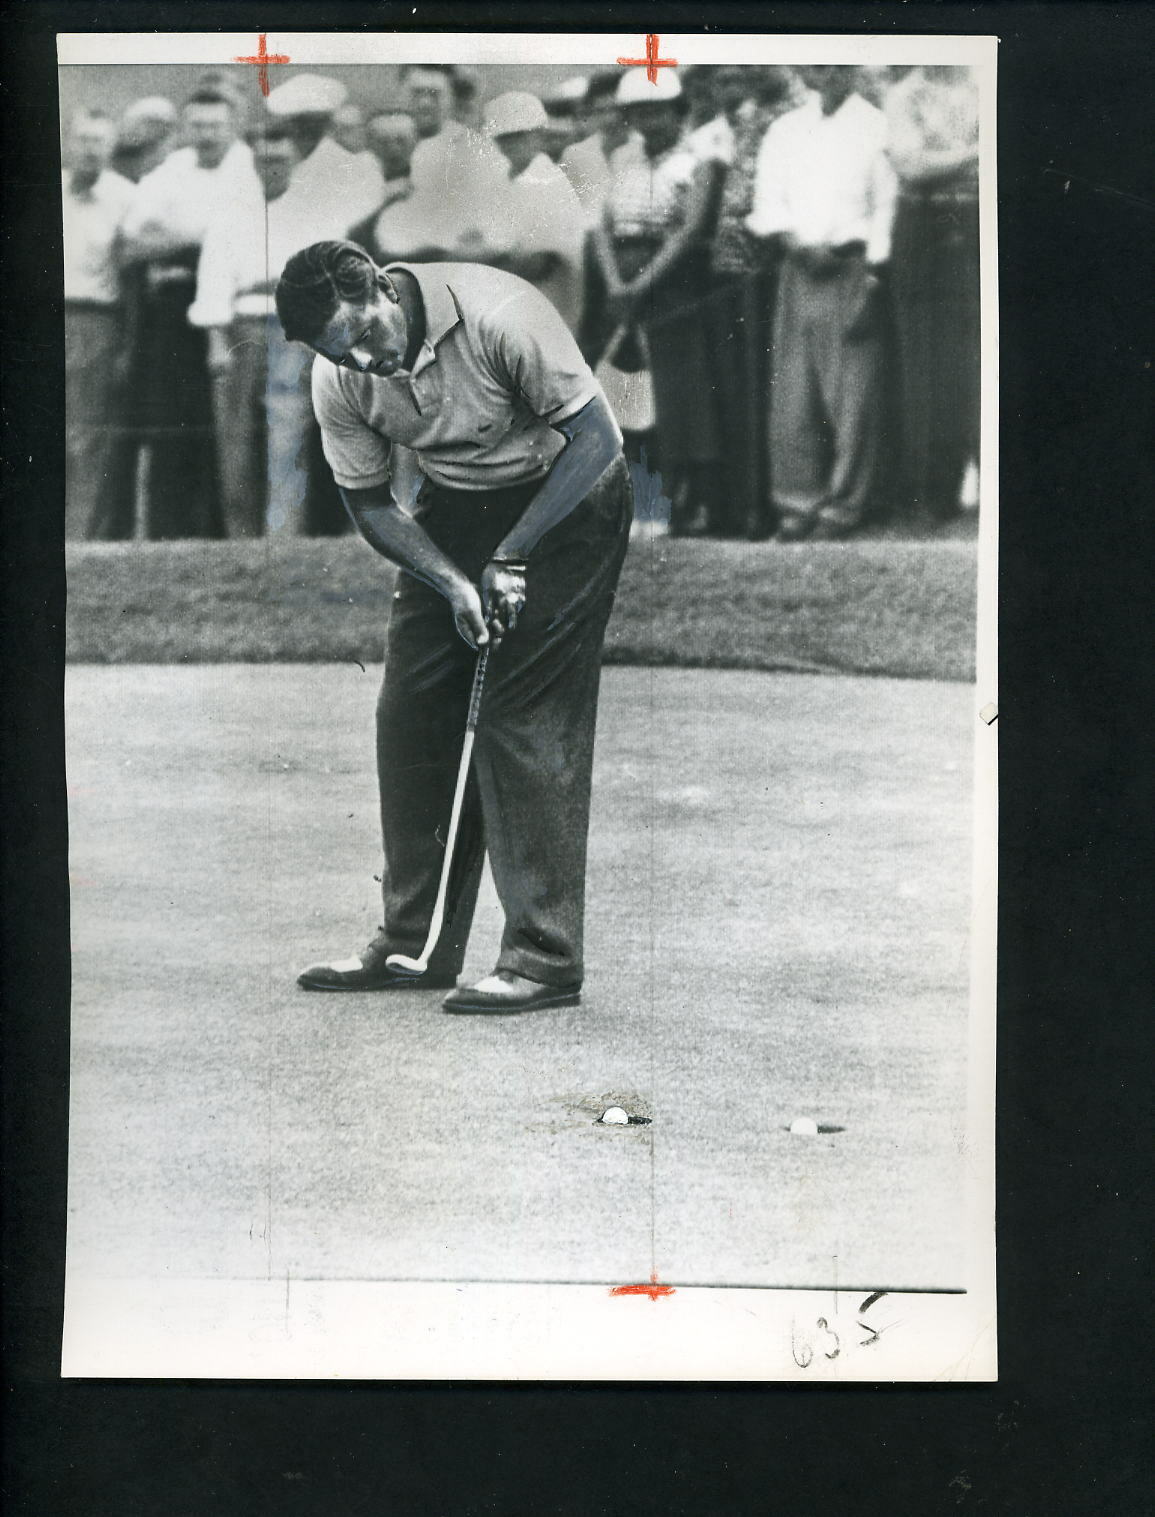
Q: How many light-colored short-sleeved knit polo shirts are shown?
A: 1